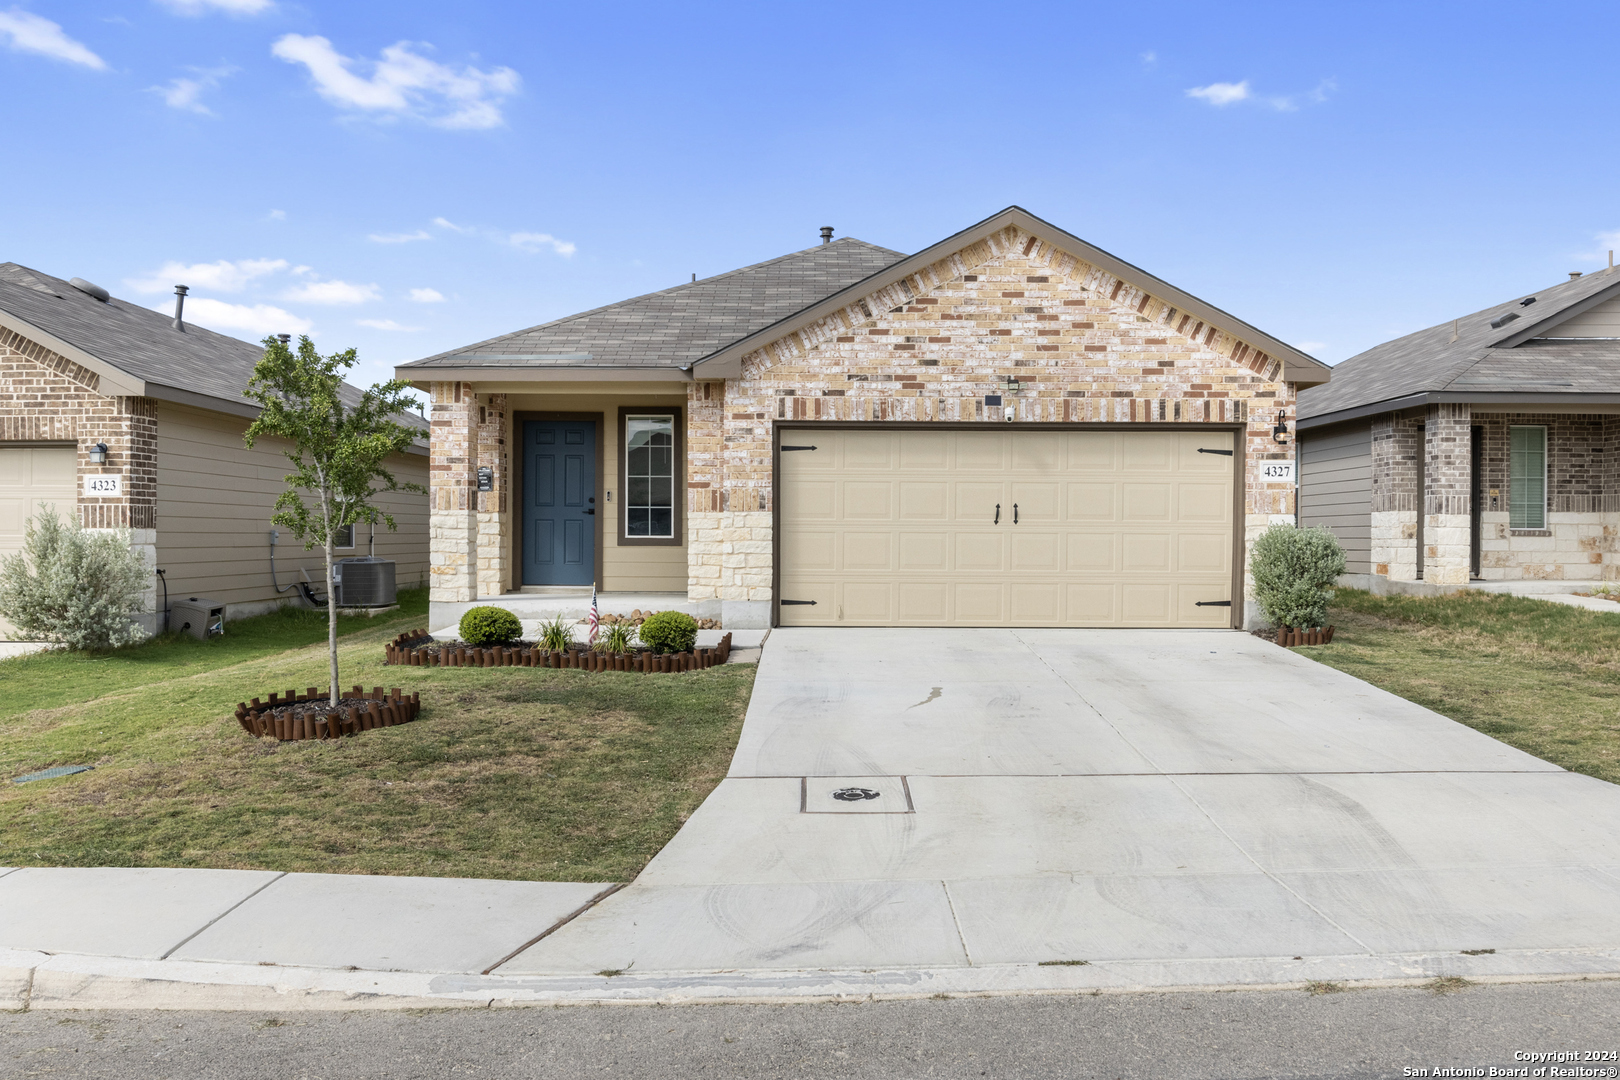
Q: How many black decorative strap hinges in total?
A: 4